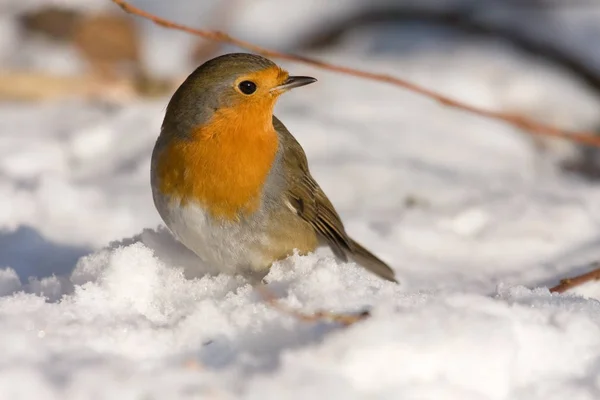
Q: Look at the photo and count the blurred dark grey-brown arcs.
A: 1